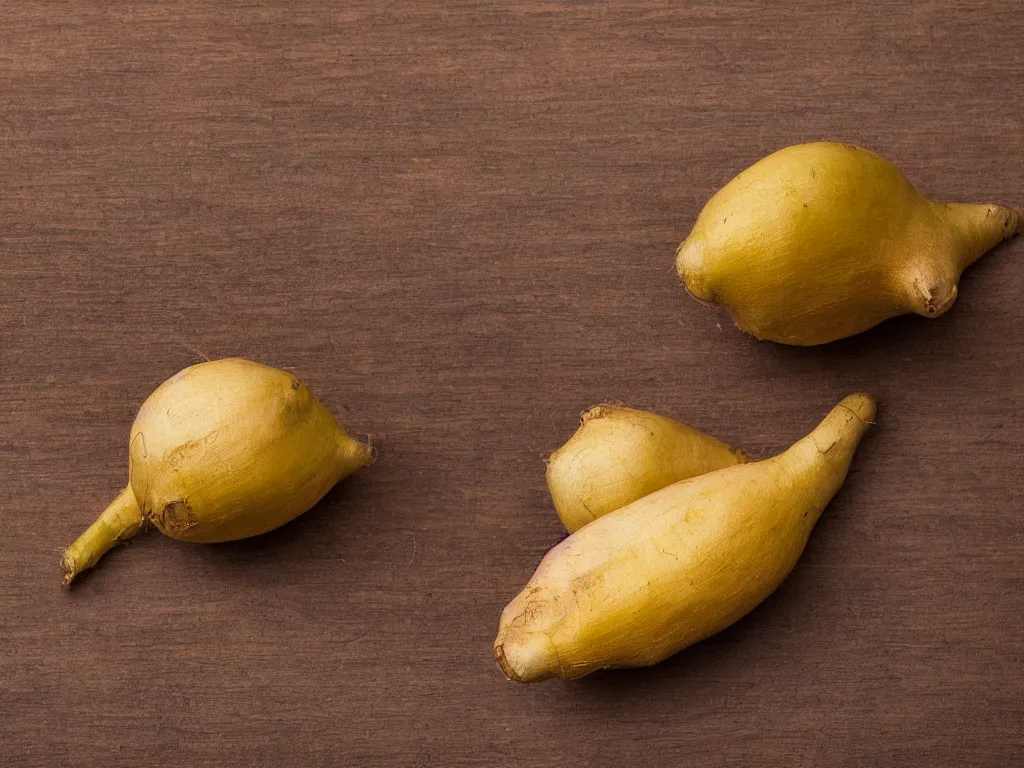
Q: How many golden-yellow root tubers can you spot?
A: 4